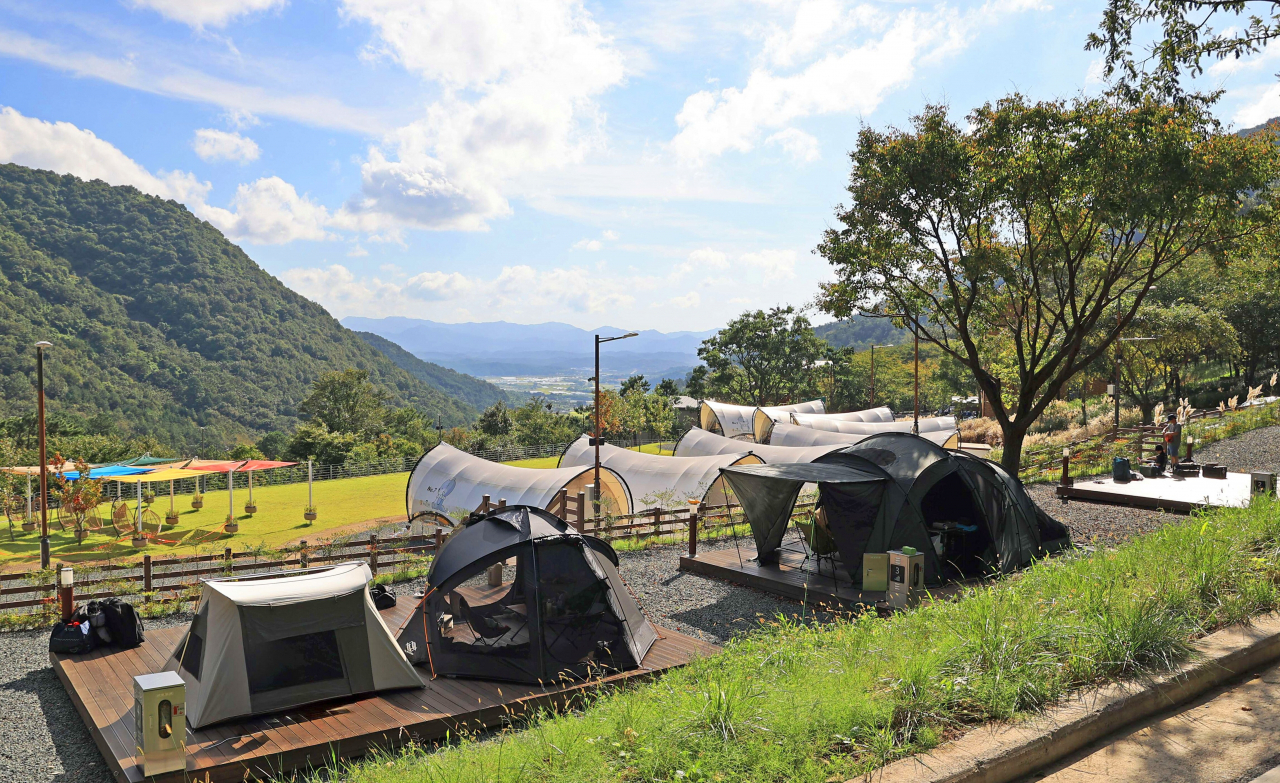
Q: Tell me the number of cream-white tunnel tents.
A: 7